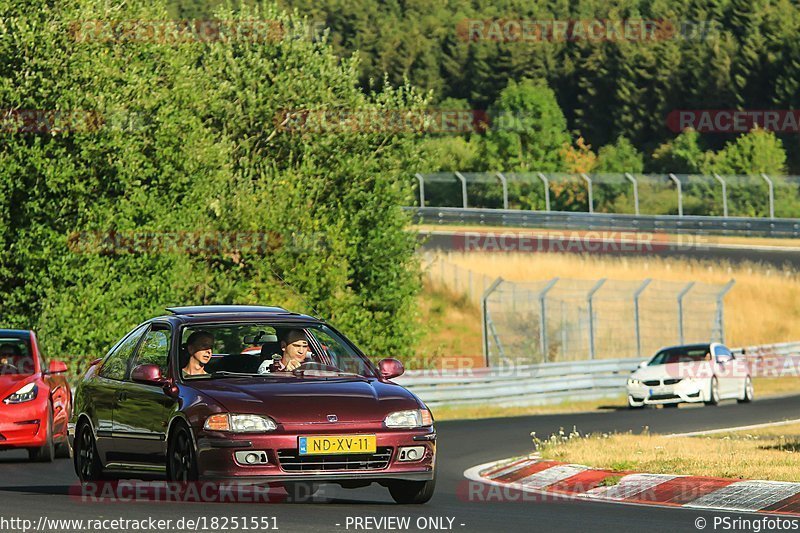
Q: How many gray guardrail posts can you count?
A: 15